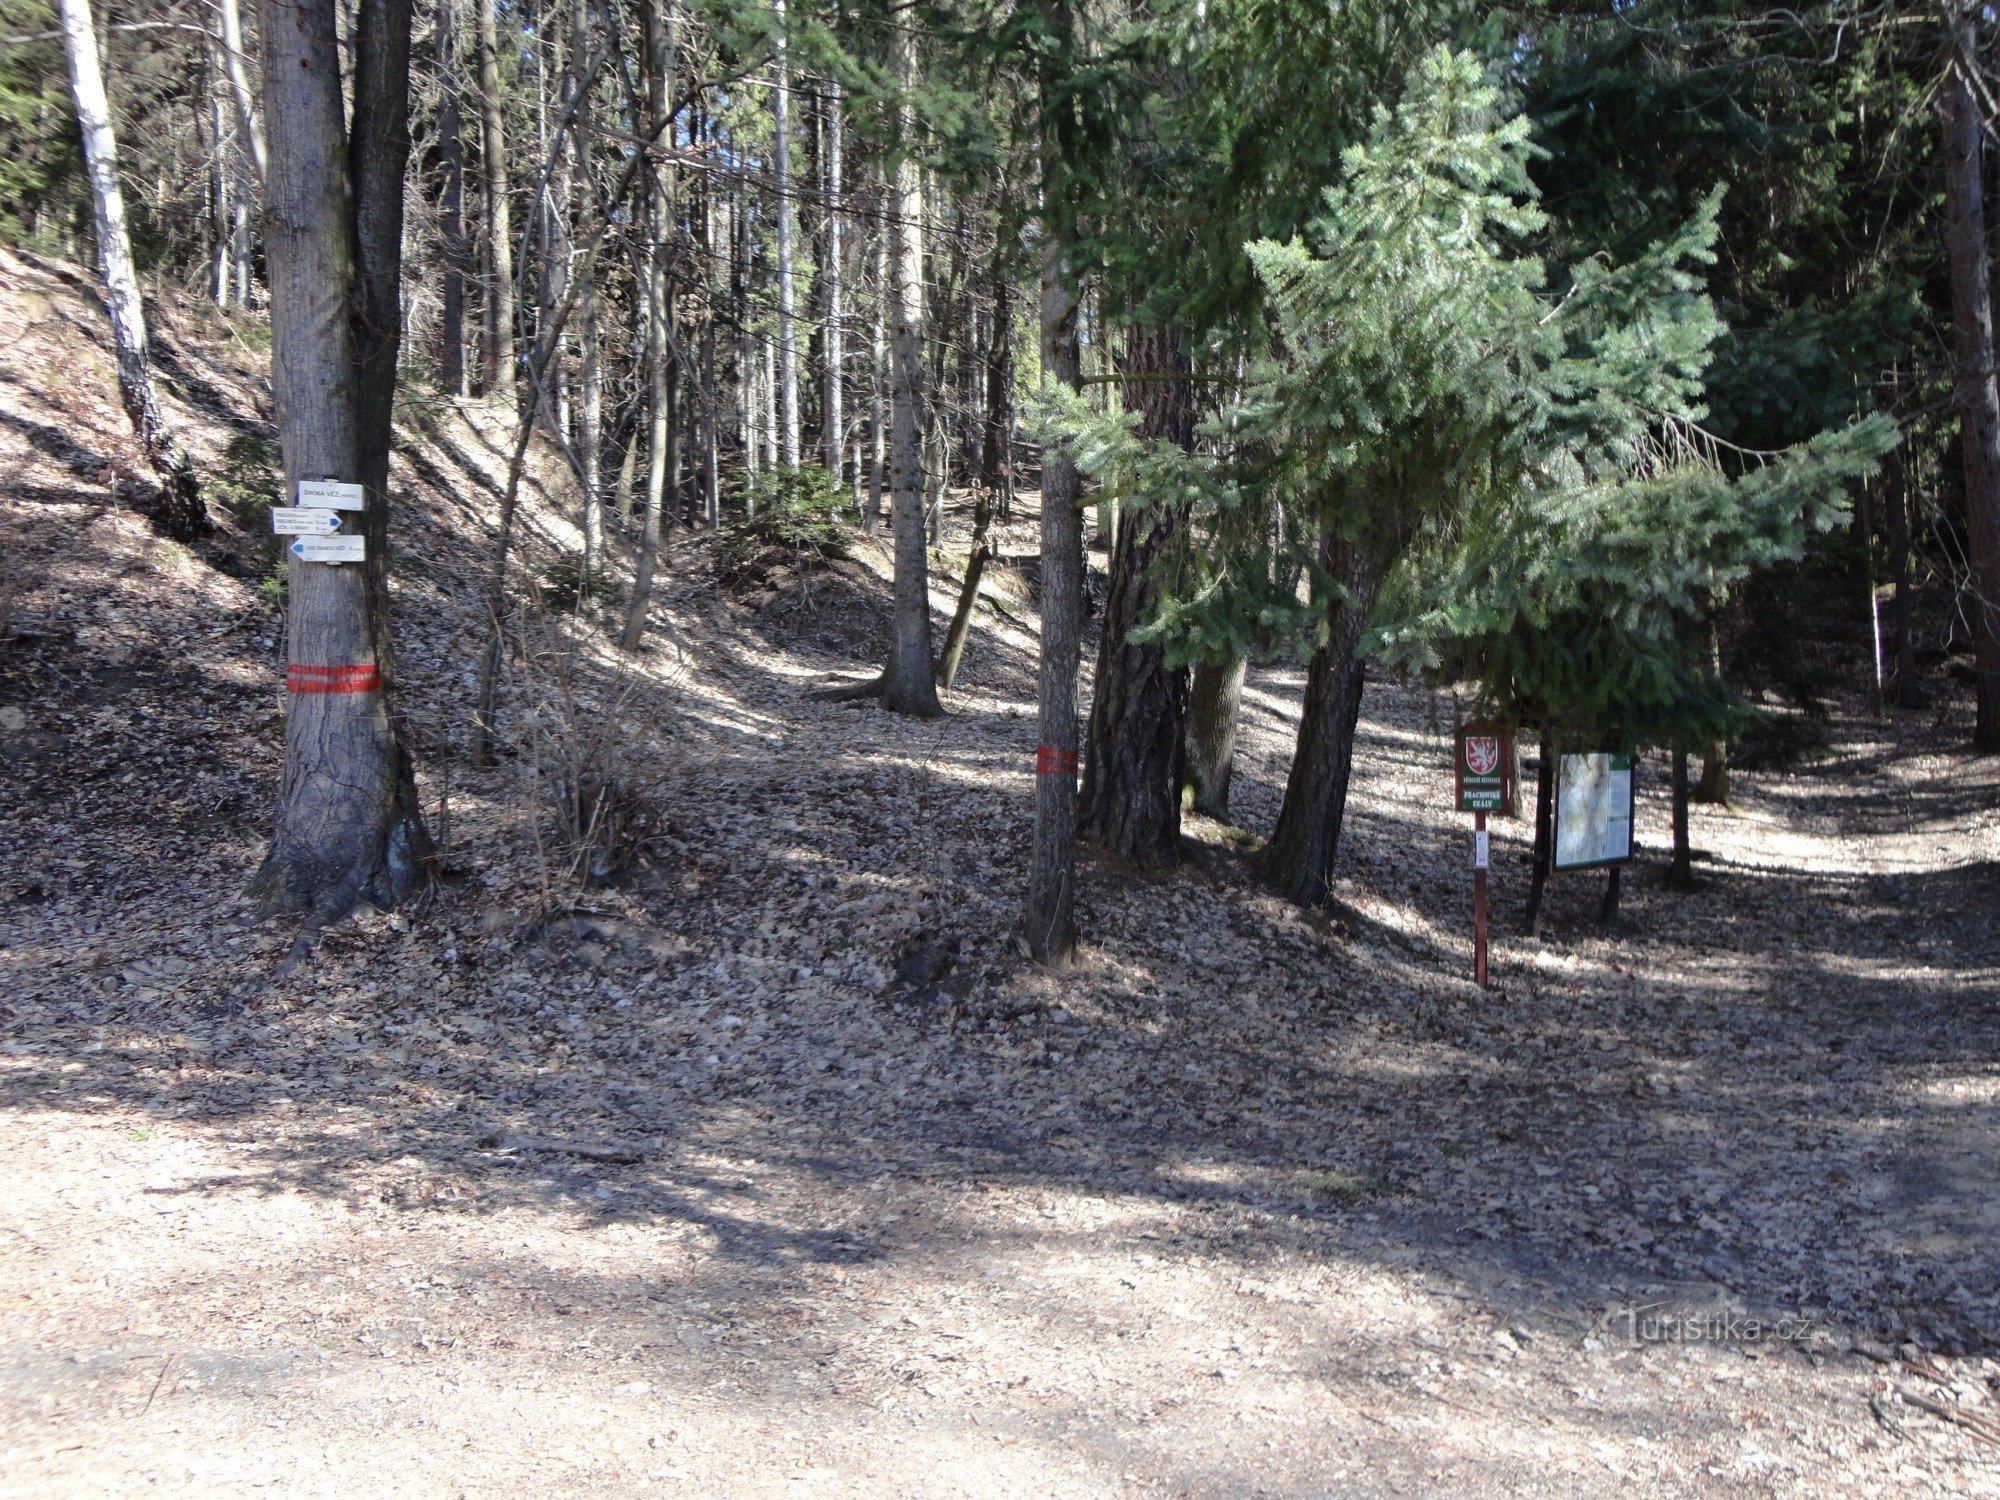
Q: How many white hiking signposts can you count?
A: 3